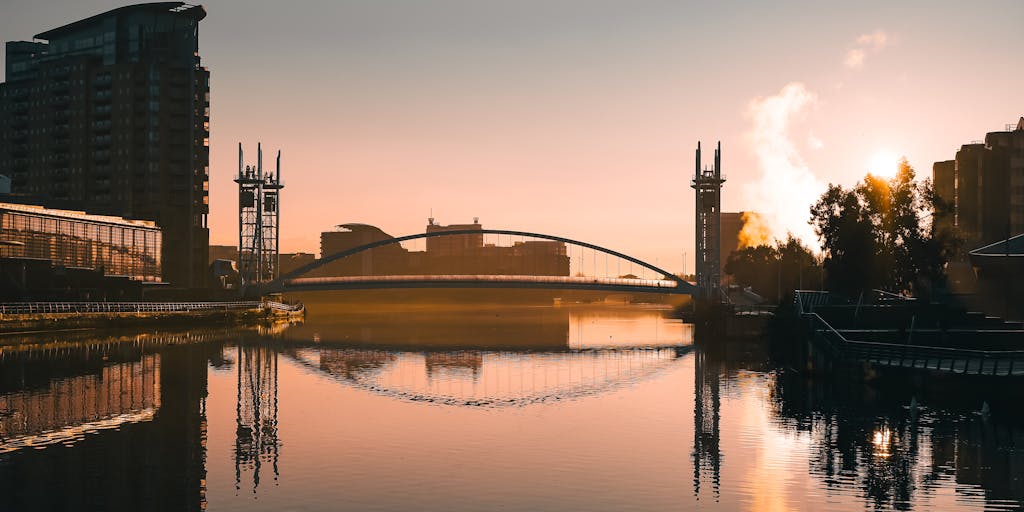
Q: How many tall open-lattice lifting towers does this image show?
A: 2